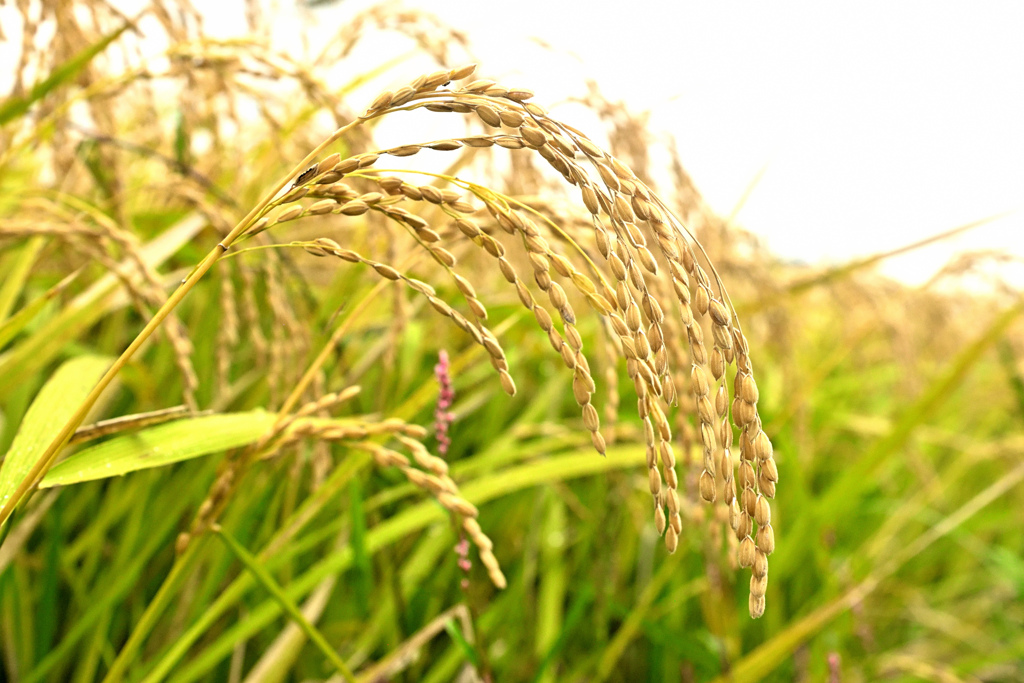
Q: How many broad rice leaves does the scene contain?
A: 2